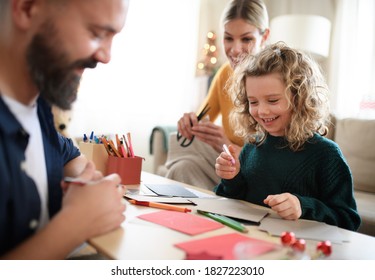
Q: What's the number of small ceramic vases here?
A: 0